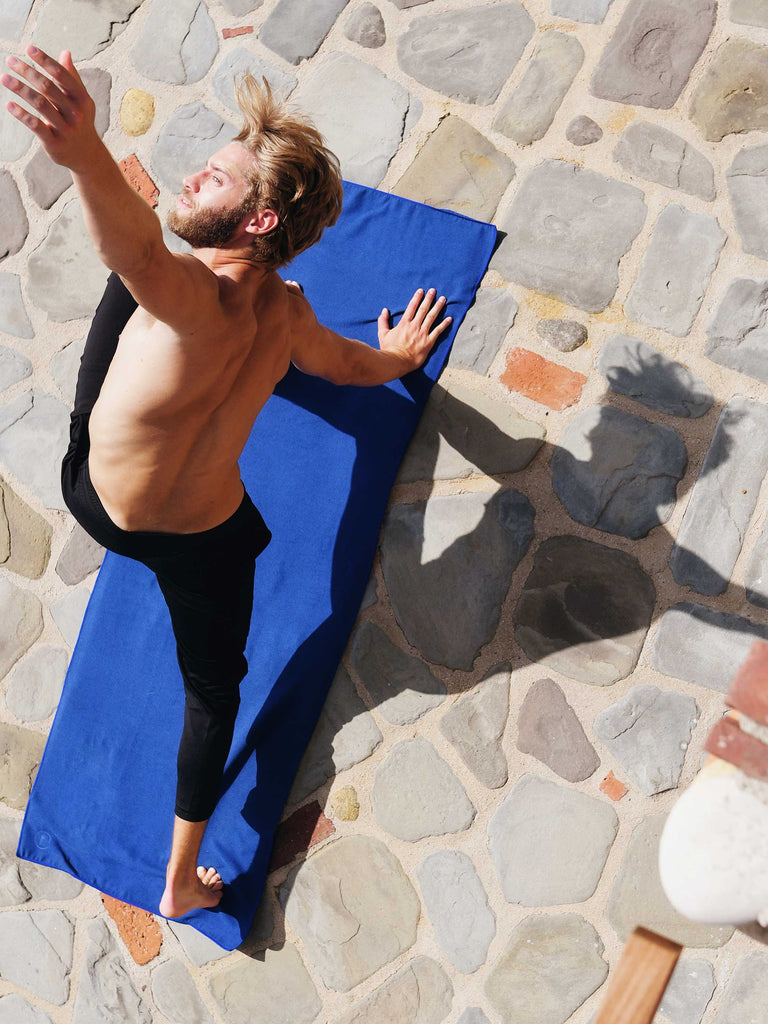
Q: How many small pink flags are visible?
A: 0